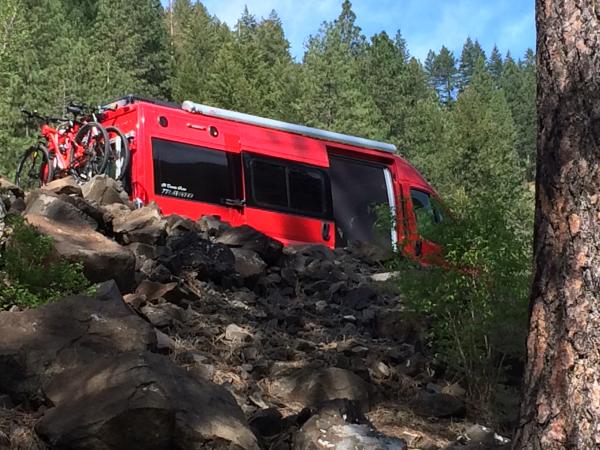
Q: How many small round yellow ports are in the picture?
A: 0